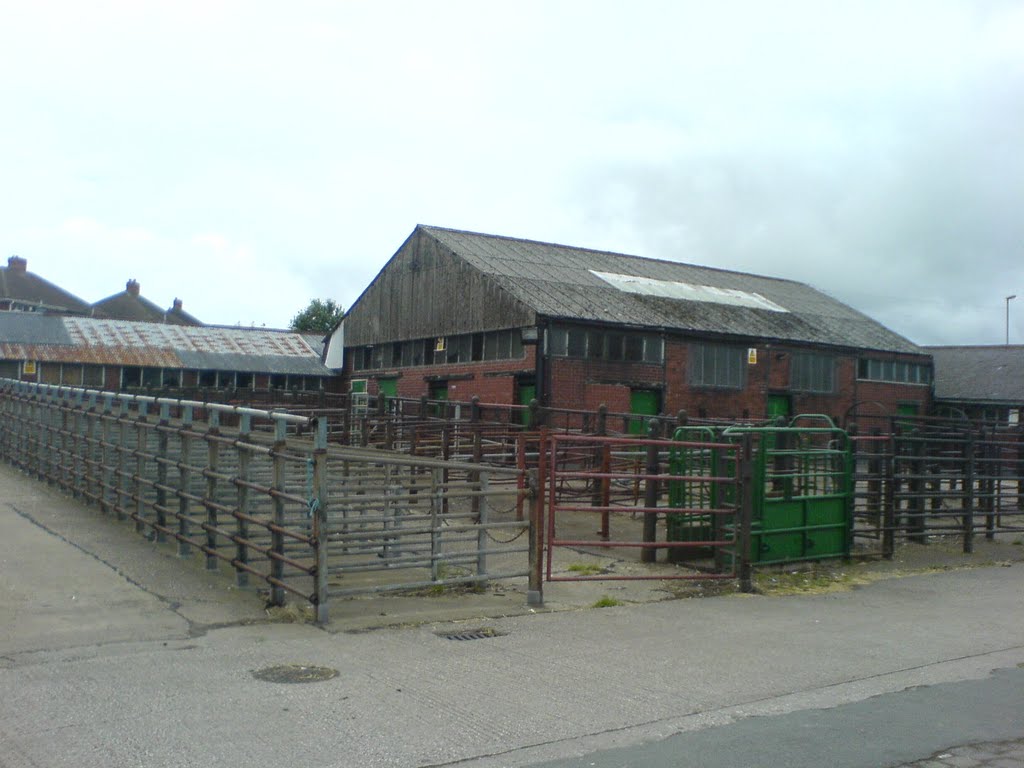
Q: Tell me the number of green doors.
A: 6